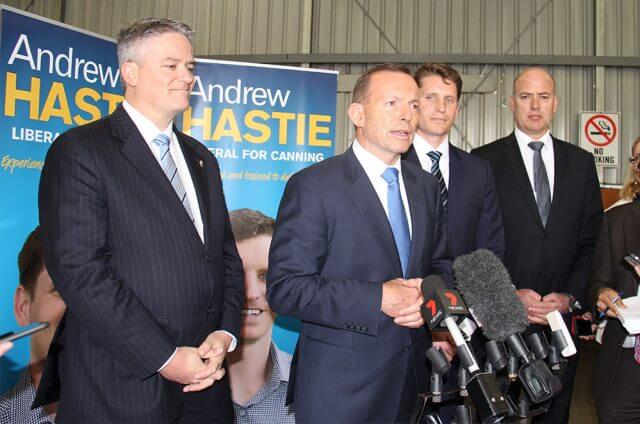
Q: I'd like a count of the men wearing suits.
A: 4